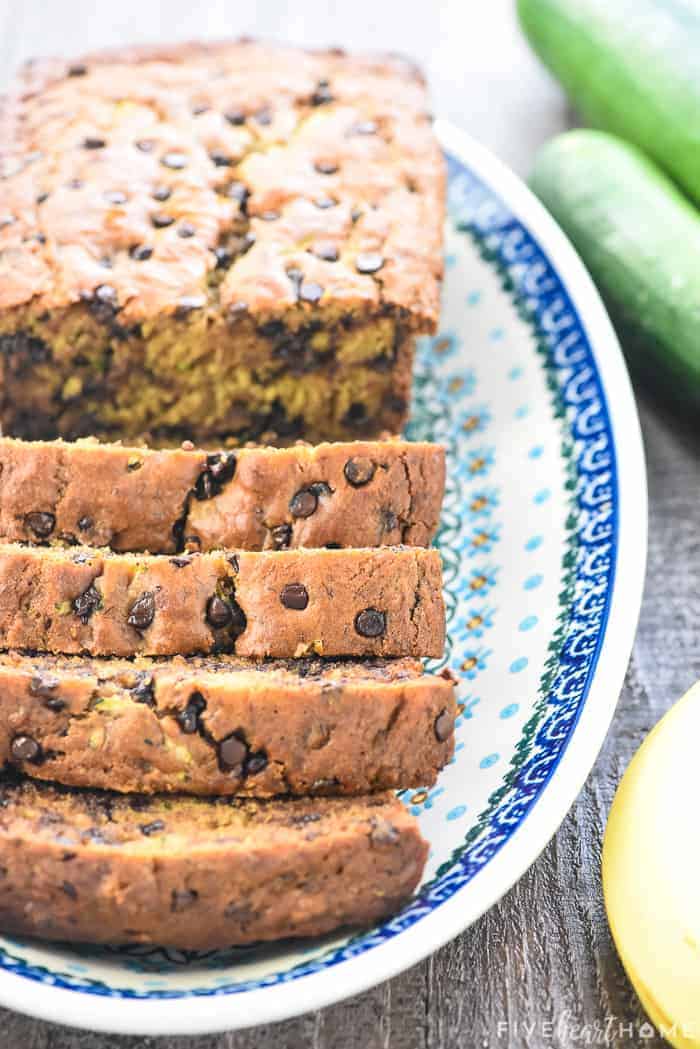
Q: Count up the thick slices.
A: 4